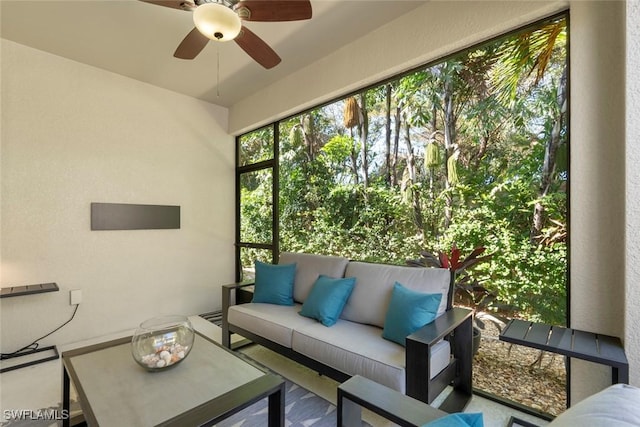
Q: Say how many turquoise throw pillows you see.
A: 4